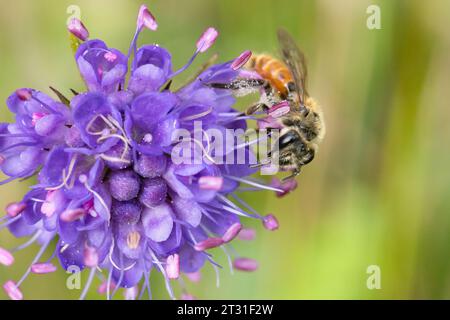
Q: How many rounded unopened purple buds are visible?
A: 5